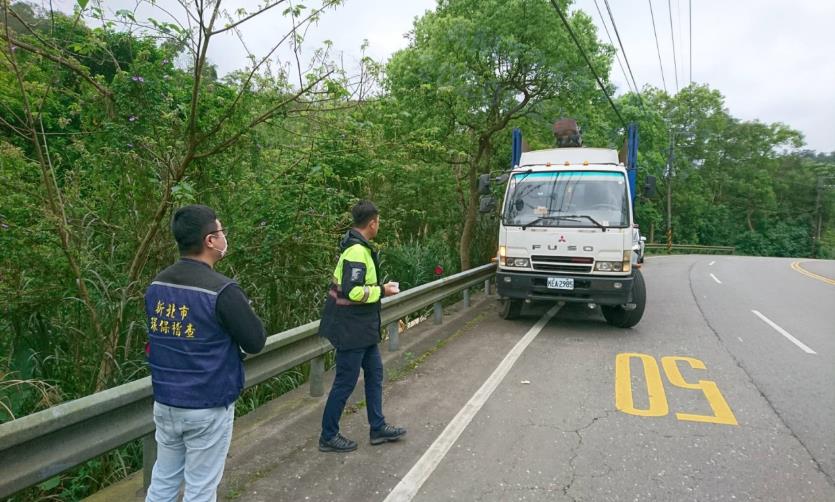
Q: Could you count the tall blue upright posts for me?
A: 2